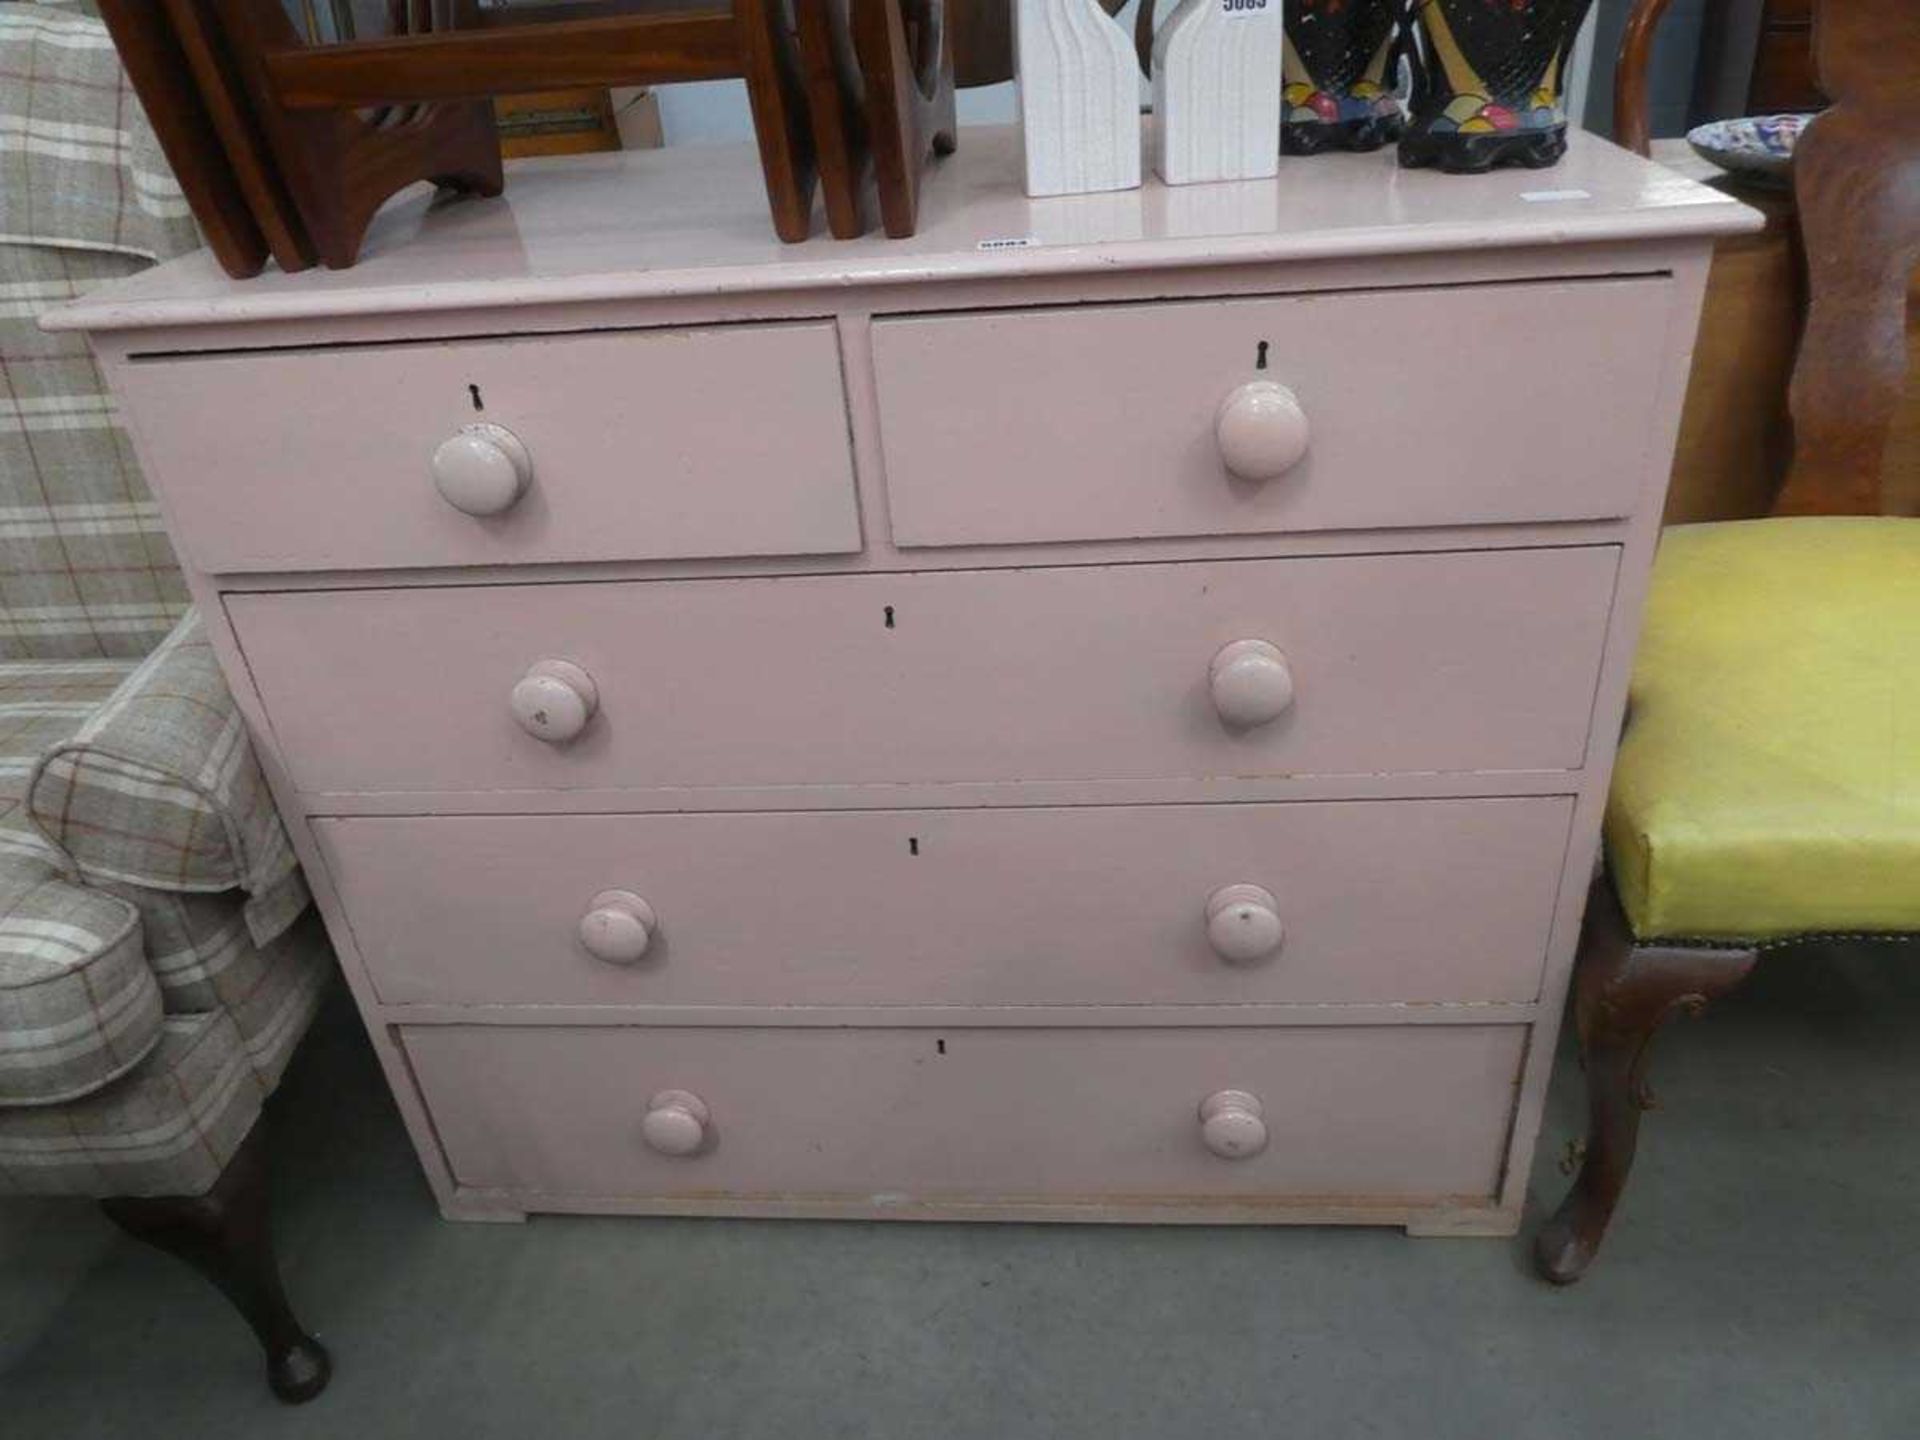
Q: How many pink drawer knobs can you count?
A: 8